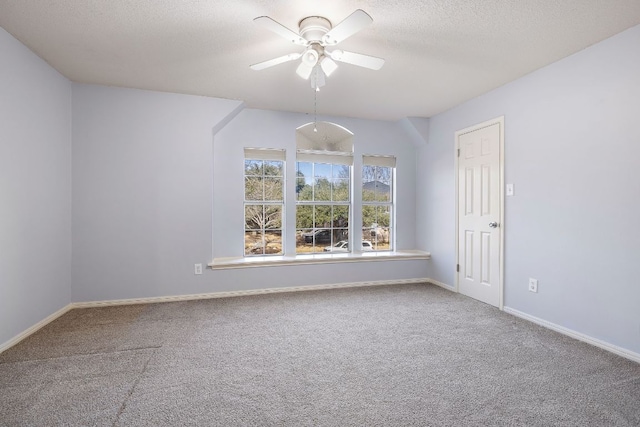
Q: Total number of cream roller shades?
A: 3